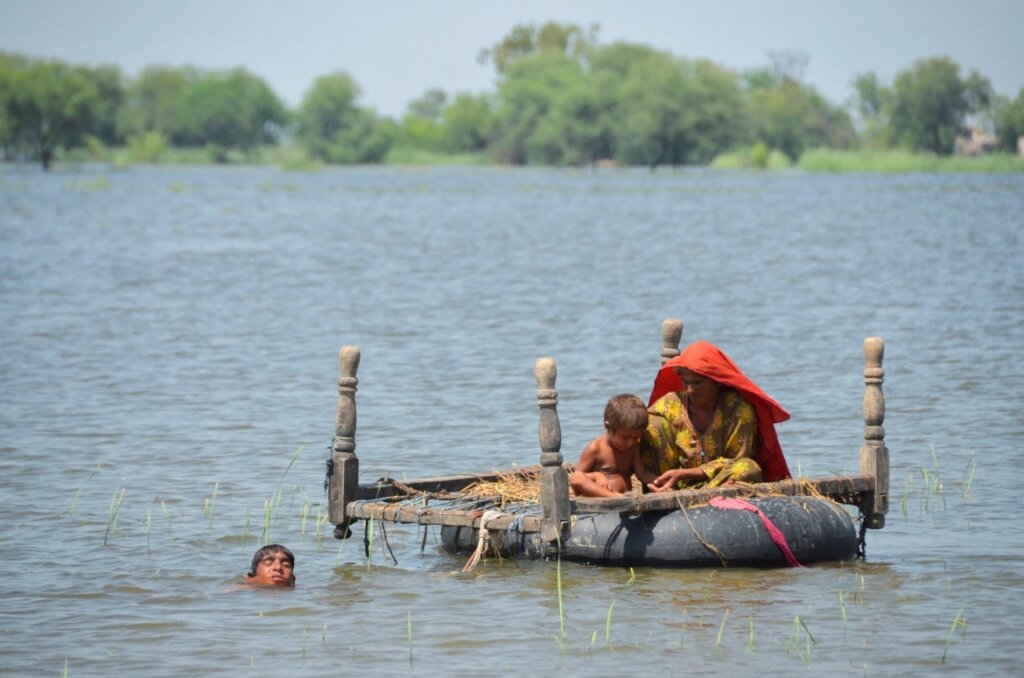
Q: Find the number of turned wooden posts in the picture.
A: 4